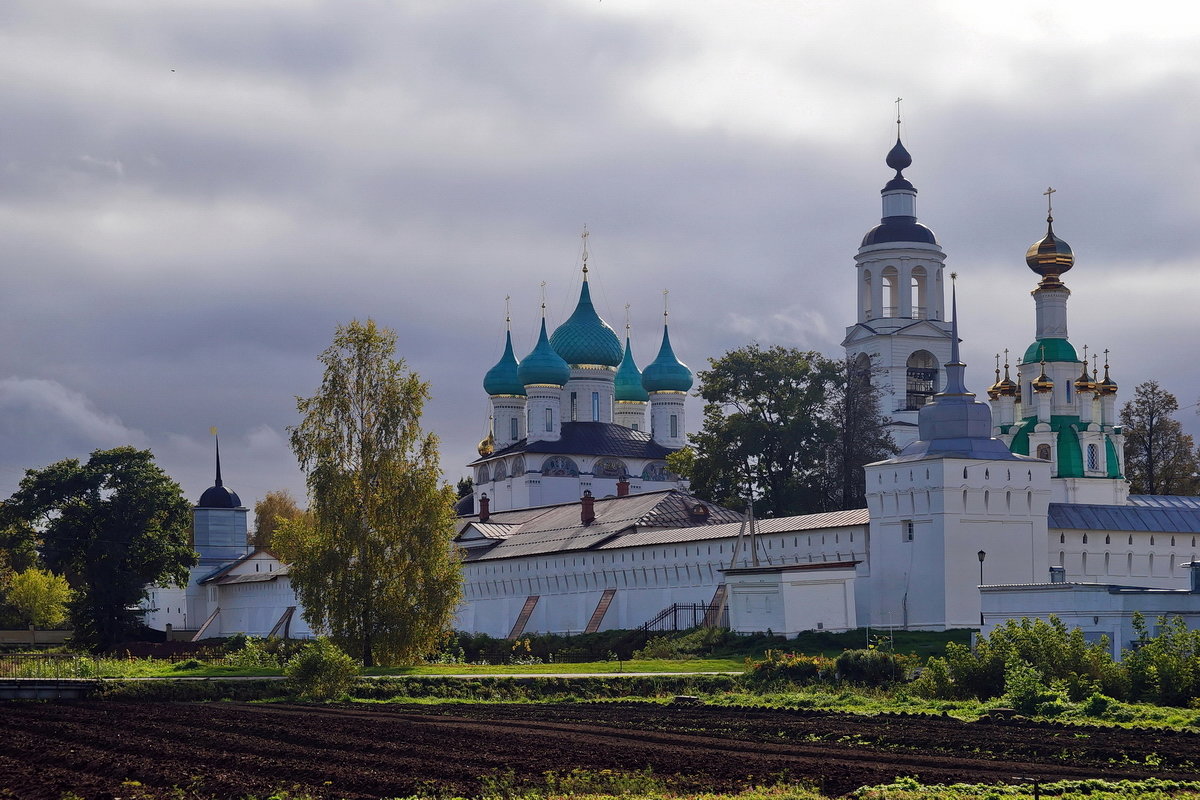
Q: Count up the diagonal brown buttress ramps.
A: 5